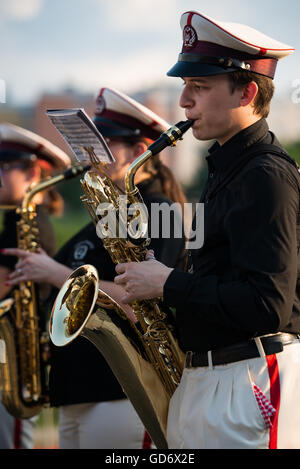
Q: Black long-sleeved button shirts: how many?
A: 1